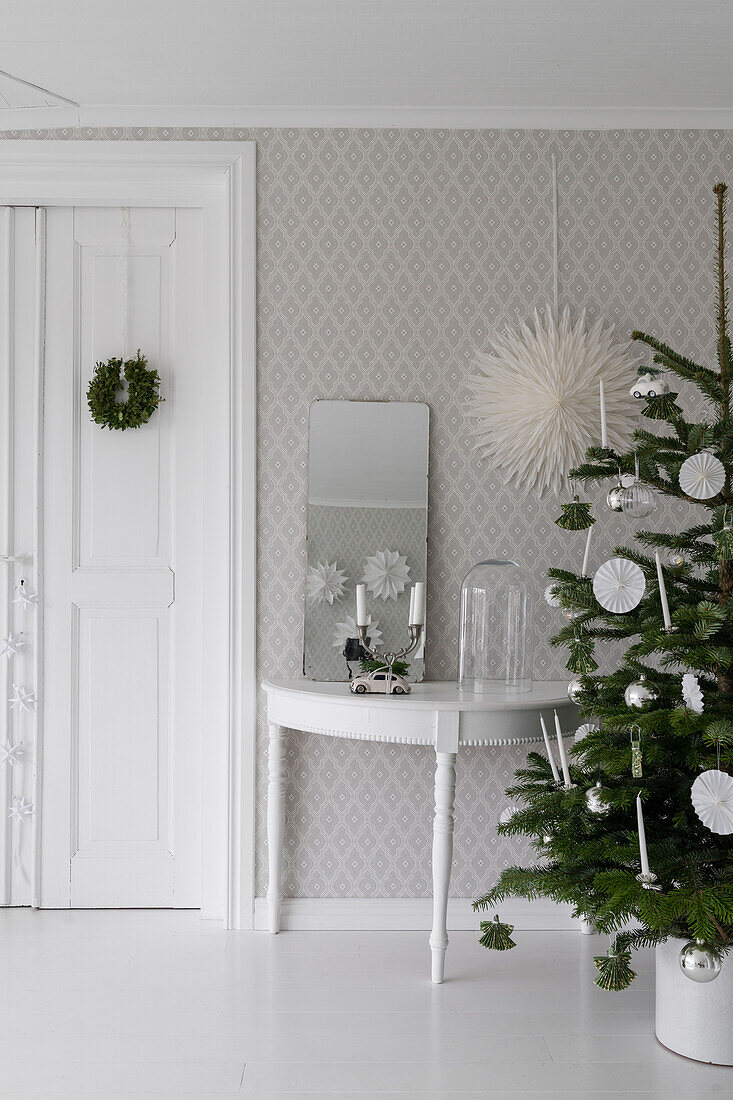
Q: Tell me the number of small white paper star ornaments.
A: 5